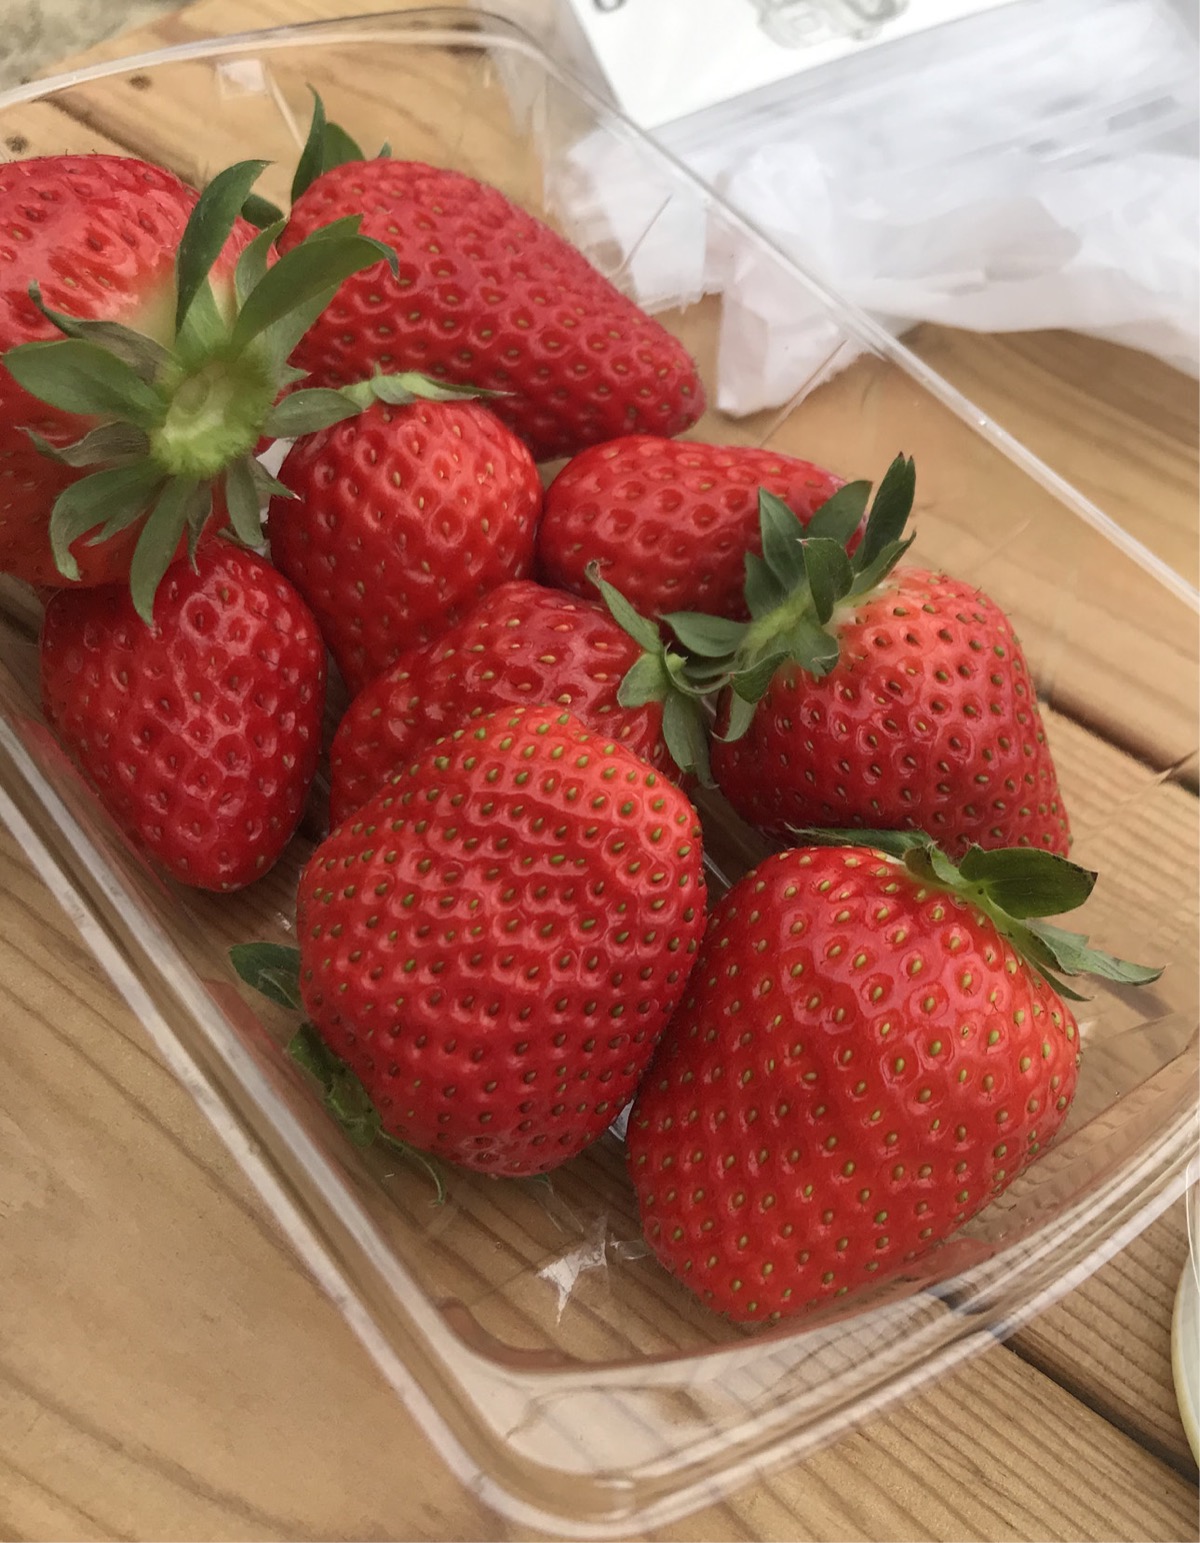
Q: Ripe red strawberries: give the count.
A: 9